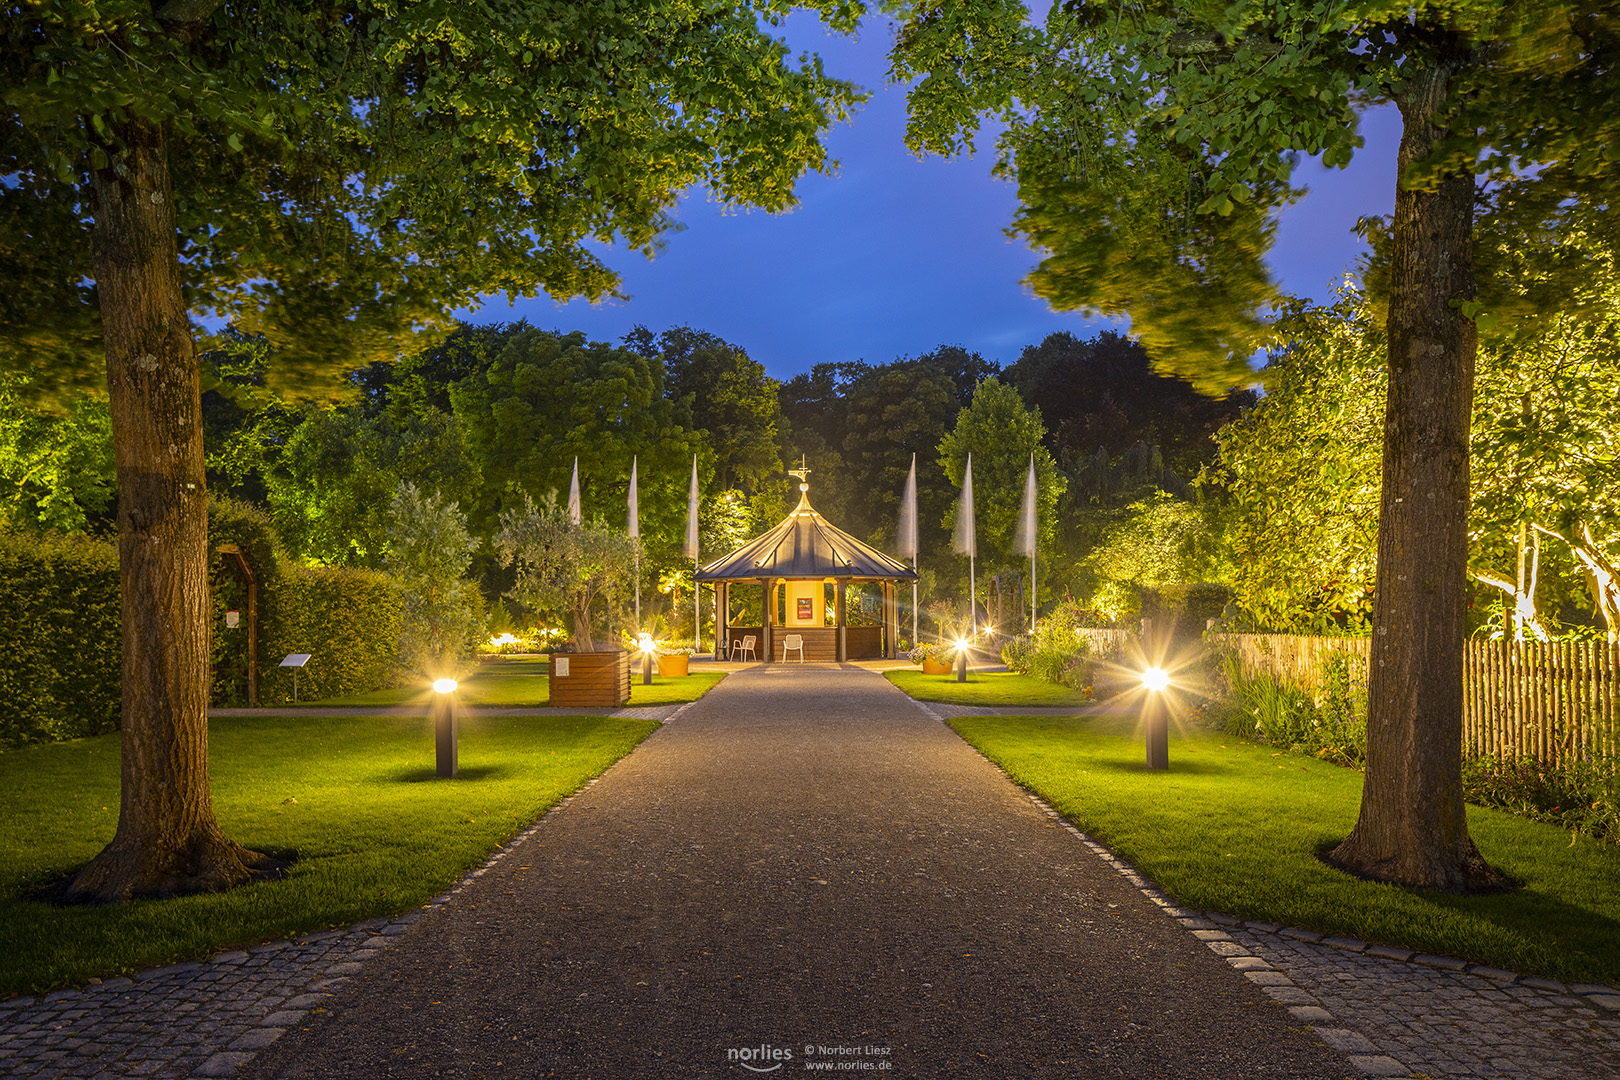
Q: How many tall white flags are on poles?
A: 6